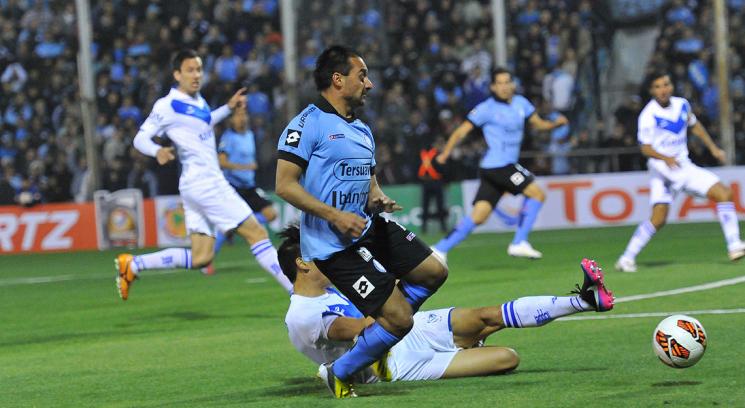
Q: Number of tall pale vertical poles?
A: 4